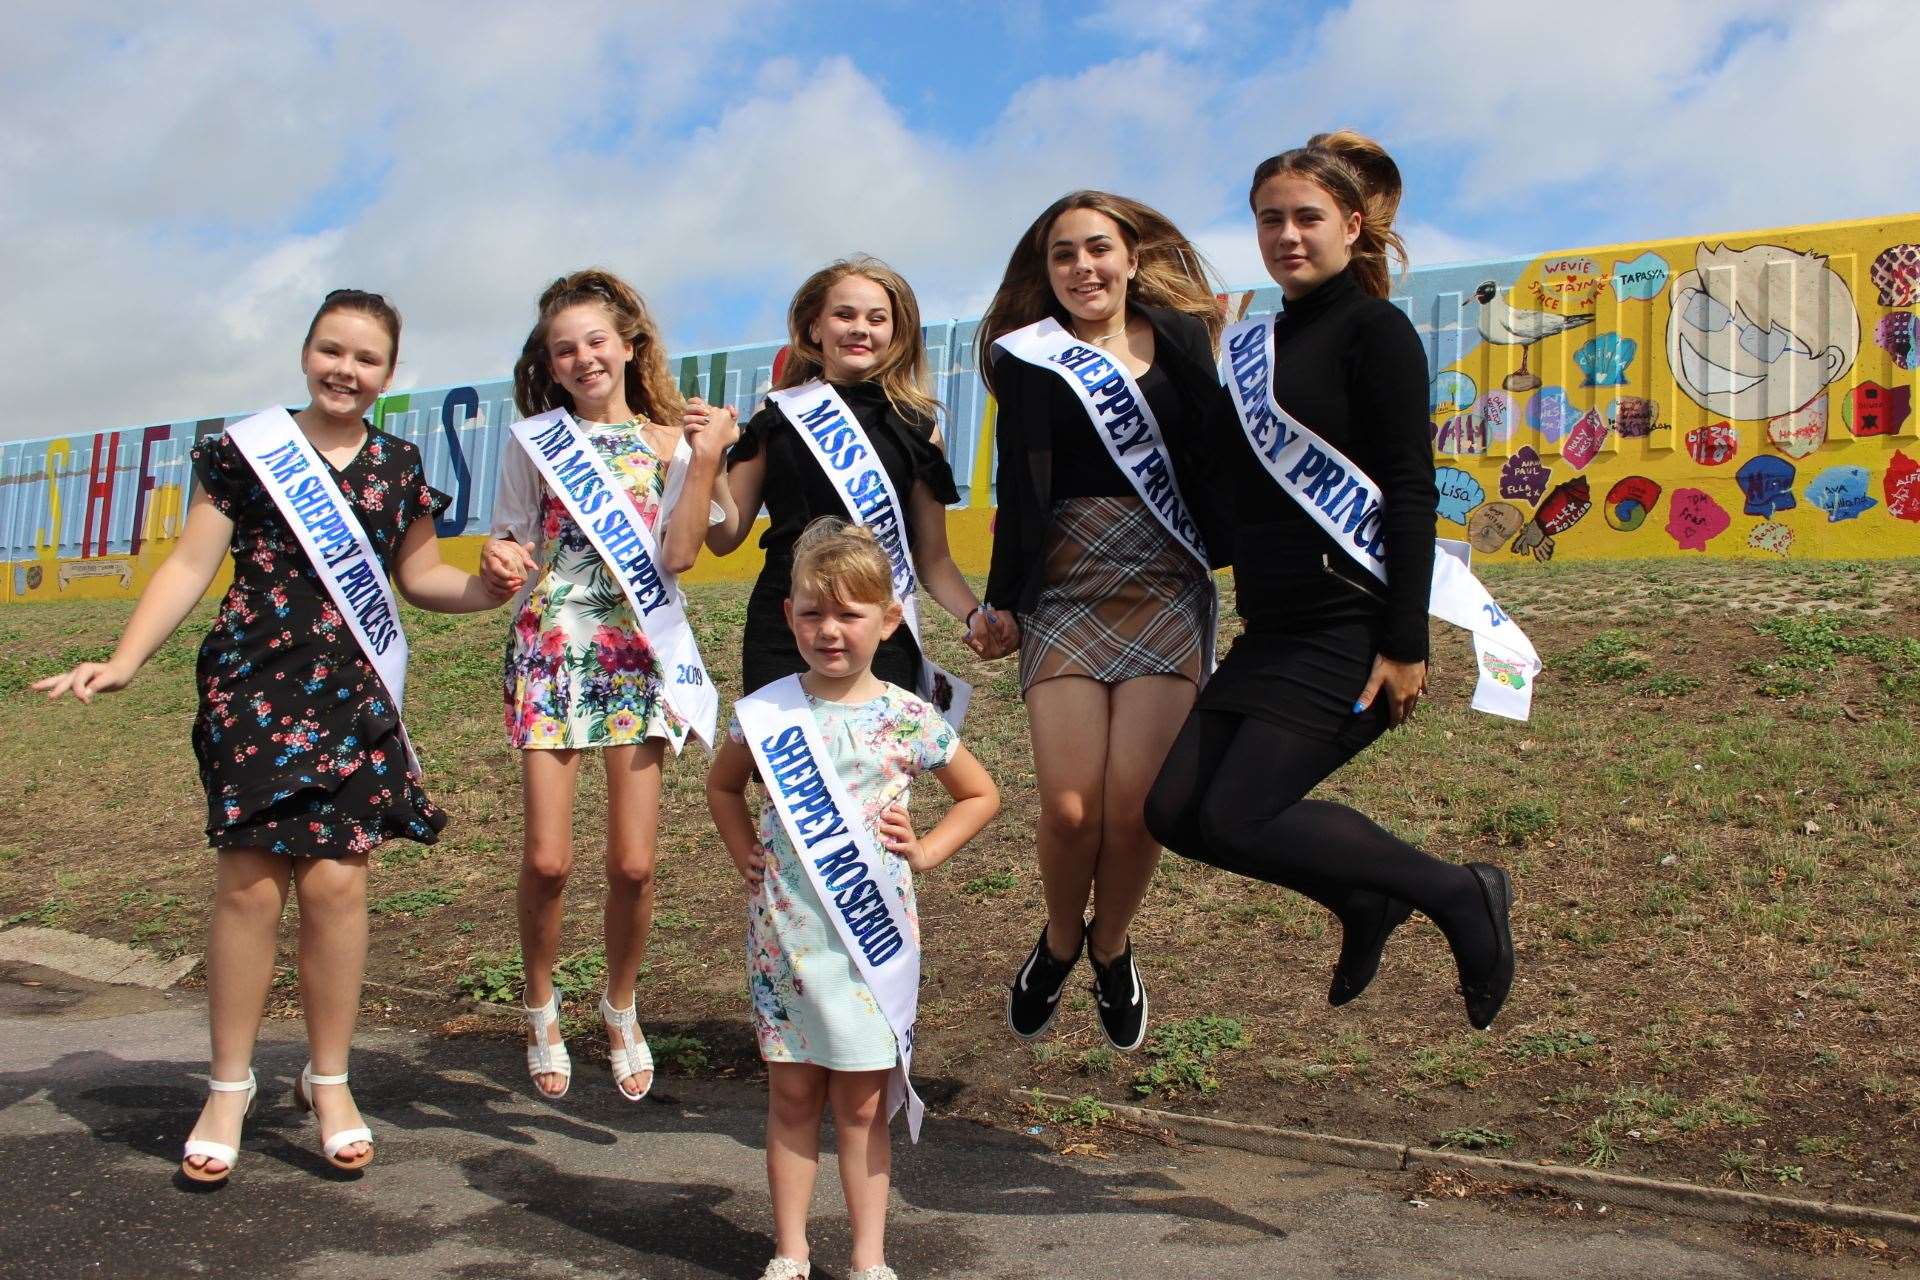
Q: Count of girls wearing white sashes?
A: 6